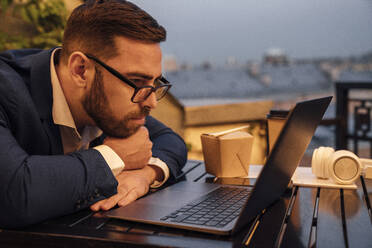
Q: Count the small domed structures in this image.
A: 1